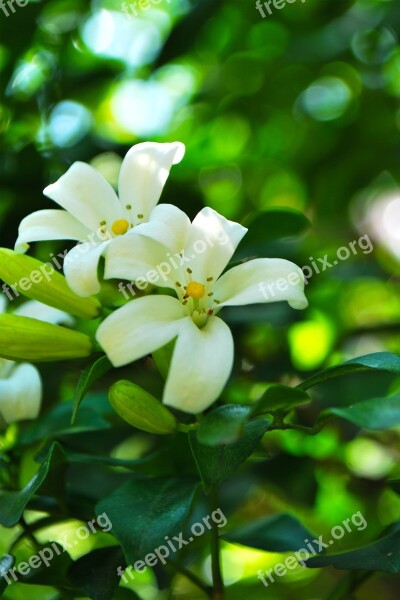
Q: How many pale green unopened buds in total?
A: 3